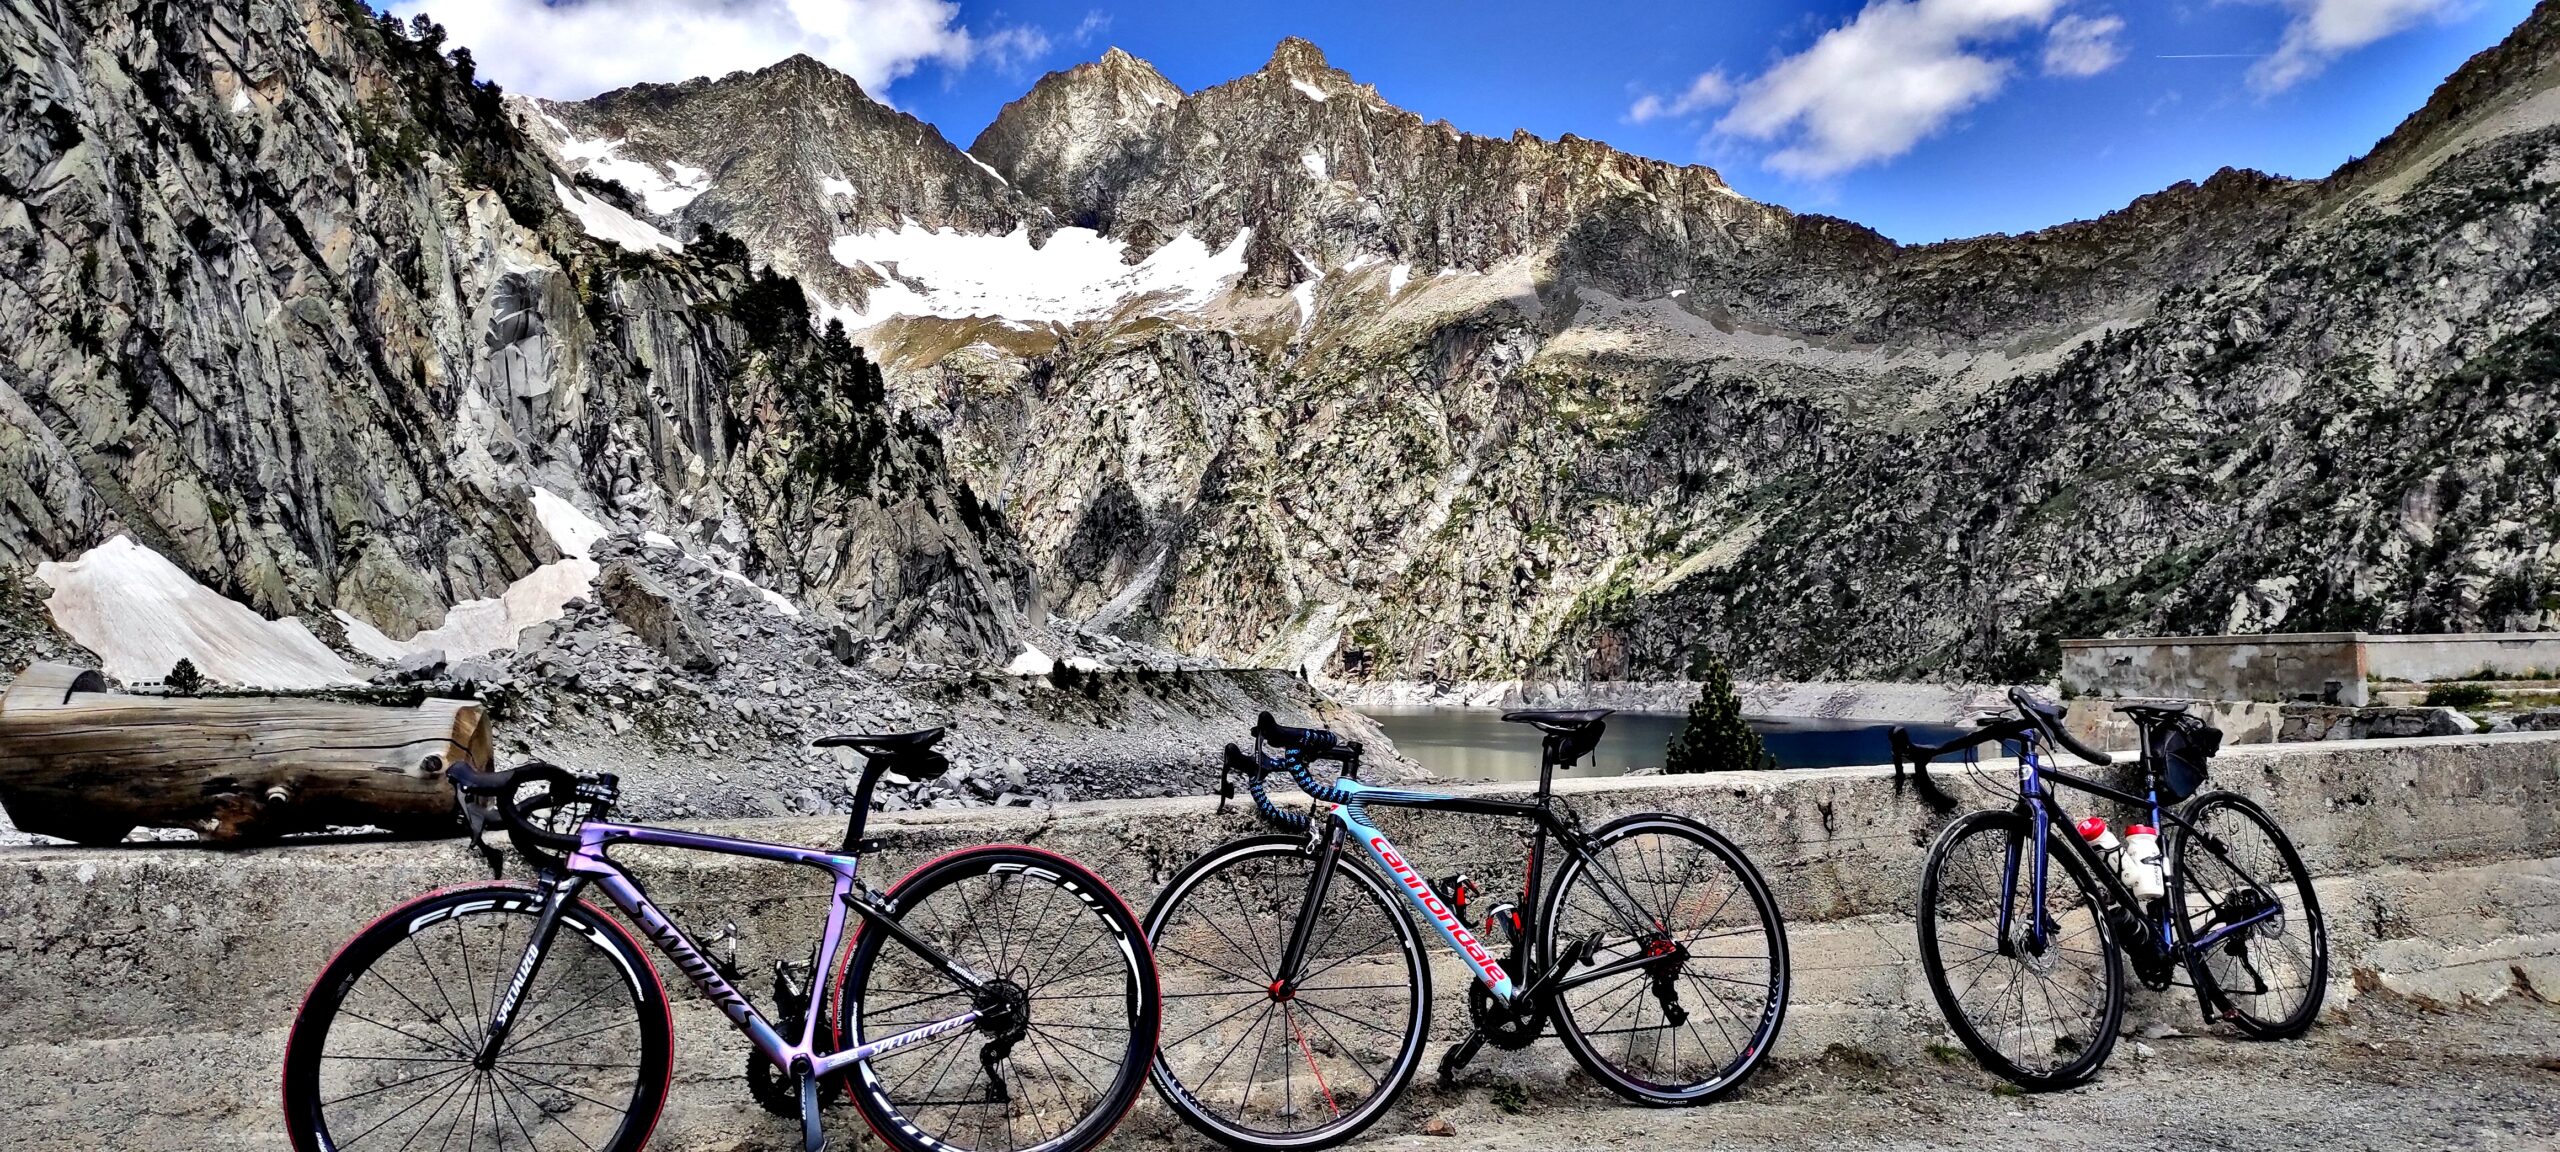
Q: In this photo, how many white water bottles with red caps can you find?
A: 2